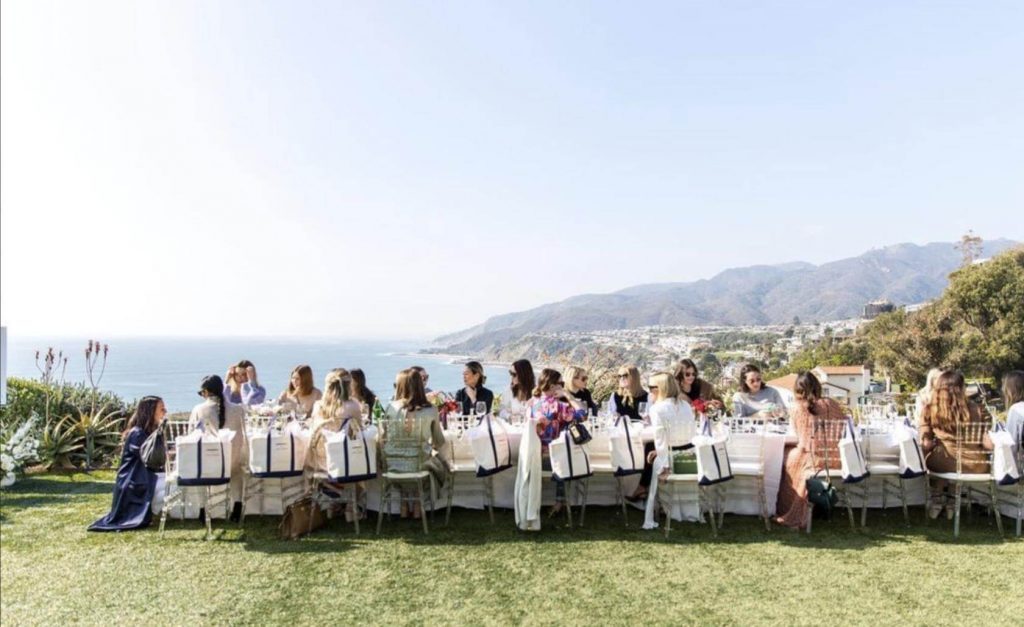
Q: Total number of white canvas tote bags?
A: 10